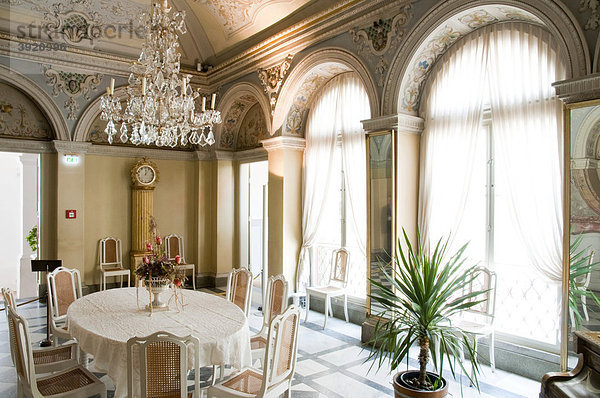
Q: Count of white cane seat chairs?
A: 11